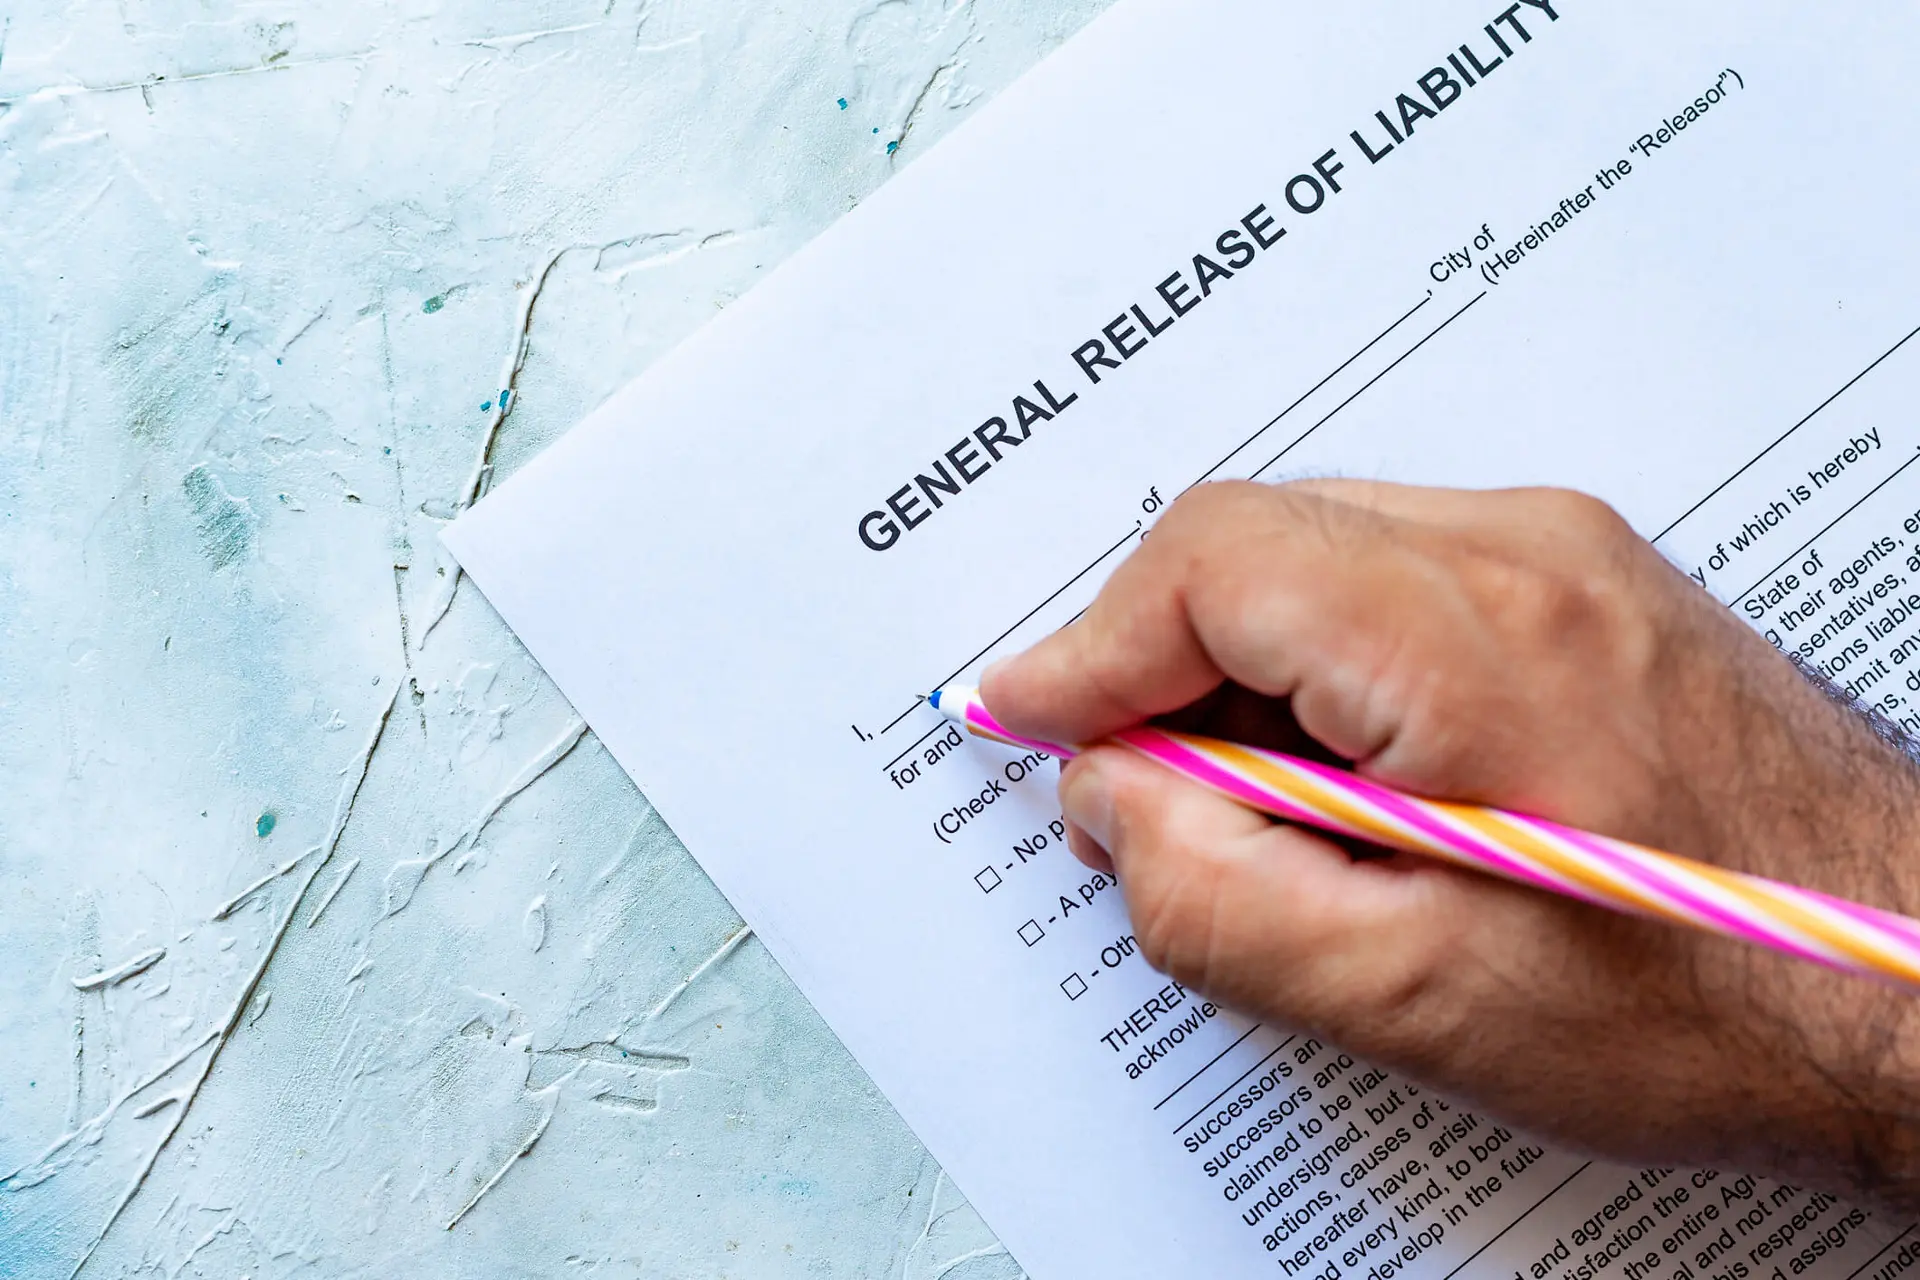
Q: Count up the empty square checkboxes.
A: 3